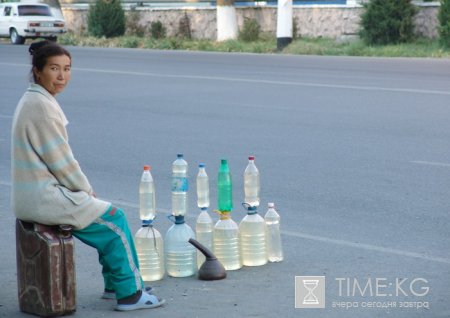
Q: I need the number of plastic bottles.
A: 11